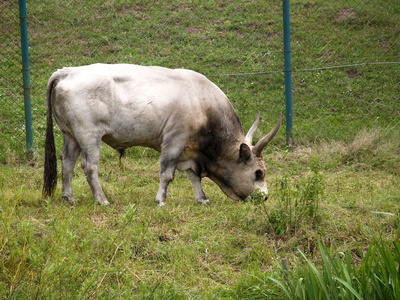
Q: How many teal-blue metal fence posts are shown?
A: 2